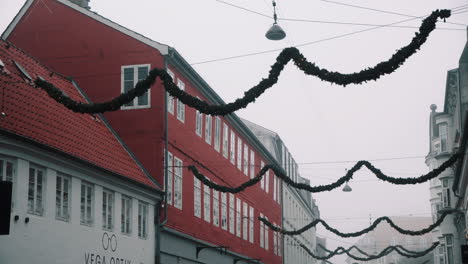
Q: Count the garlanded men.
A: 0